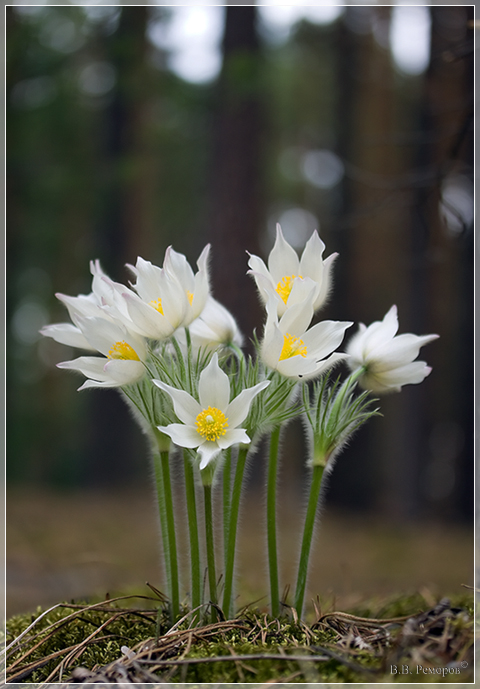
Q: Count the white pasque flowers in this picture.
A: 9